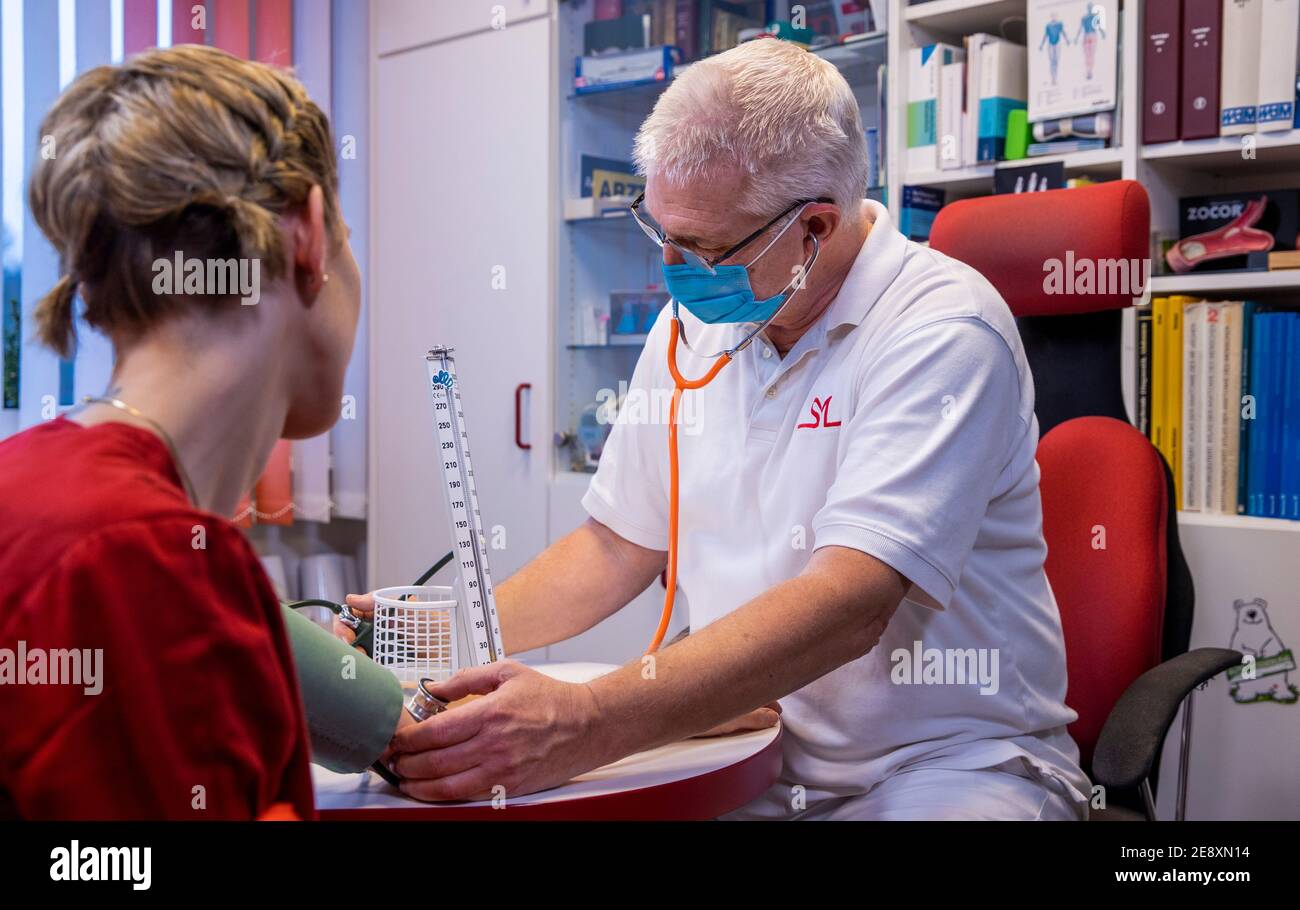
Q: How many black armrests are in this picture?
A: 1